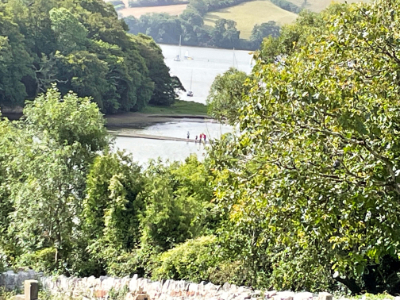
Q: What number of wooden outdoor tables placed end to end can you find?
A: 0